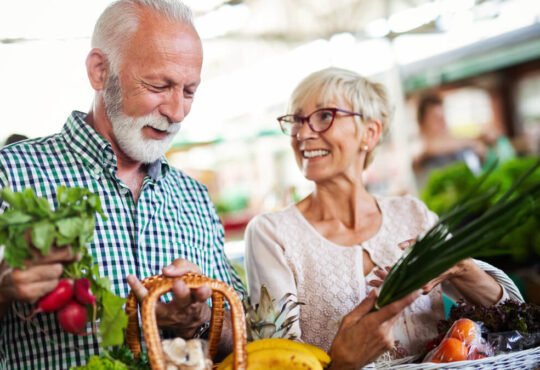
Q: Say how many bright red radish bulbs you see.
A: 3